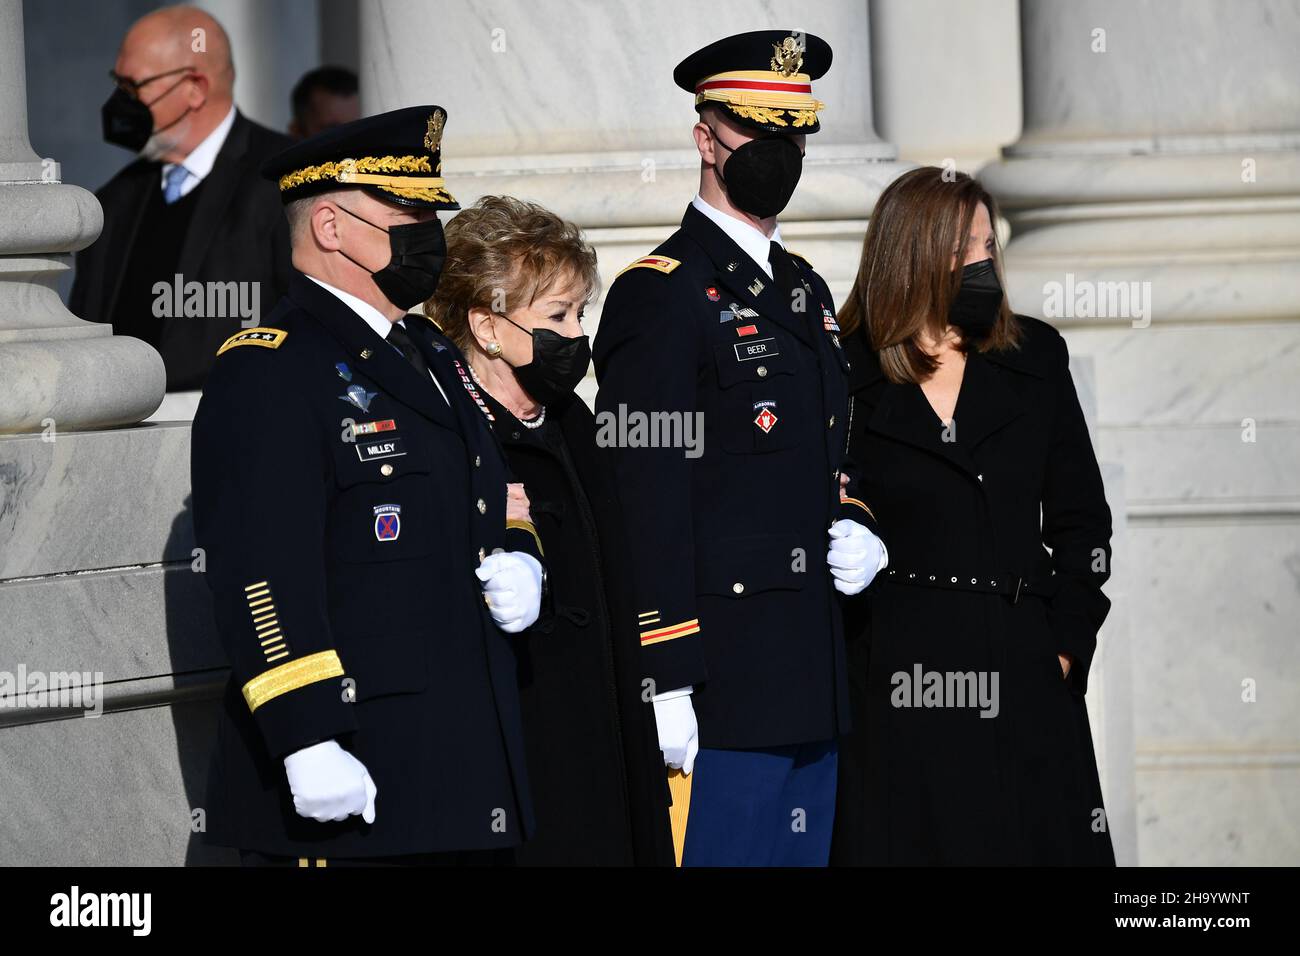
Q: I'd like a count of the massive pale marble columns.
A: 3